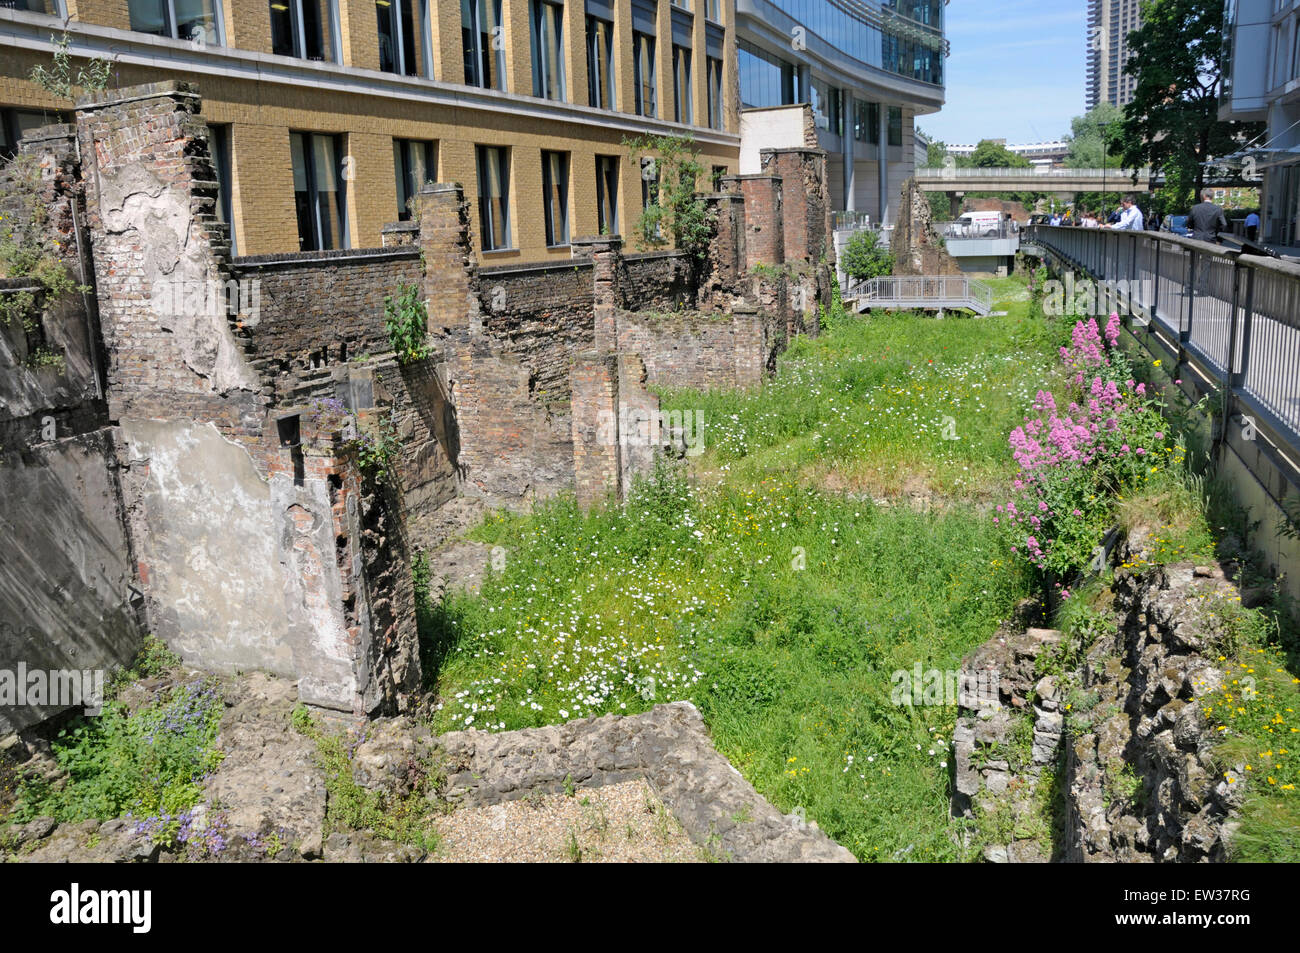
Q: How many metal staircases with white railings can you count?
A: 1